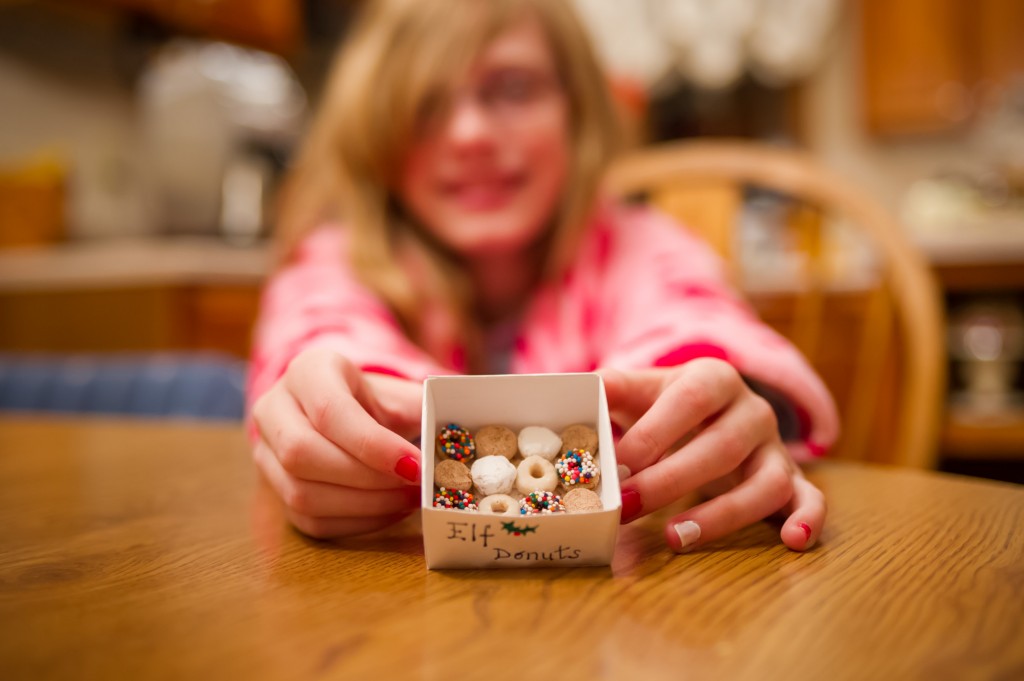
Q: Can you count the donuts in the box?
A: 12